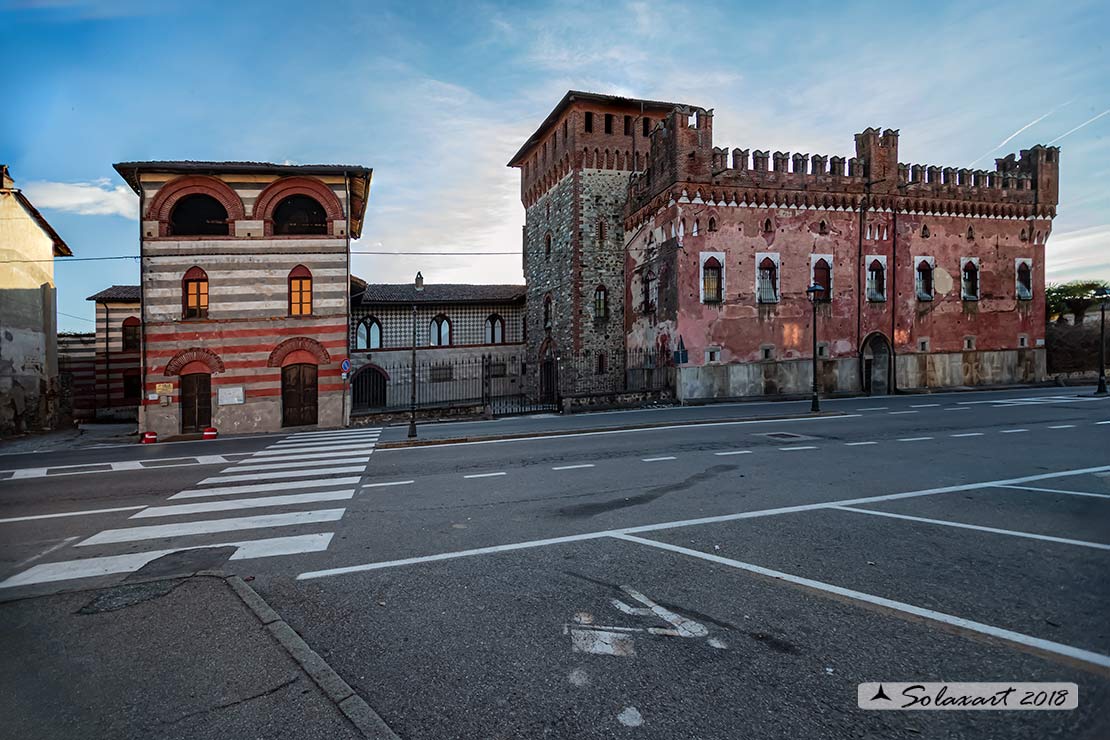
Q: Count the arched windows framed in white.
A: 7